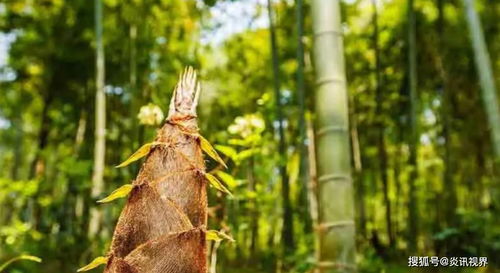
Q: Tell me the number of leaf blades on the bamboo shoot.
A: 6